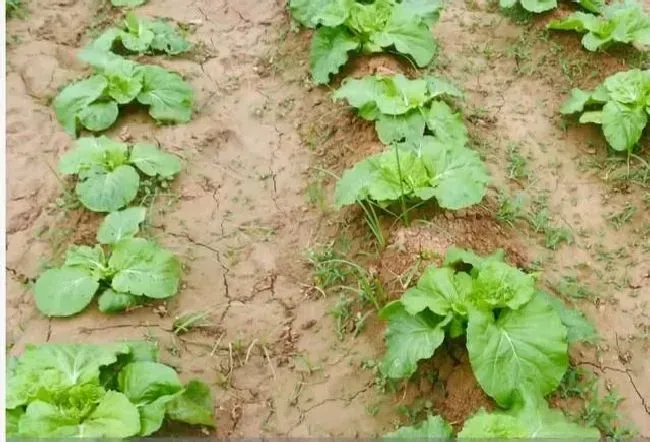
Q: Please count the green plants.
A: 14